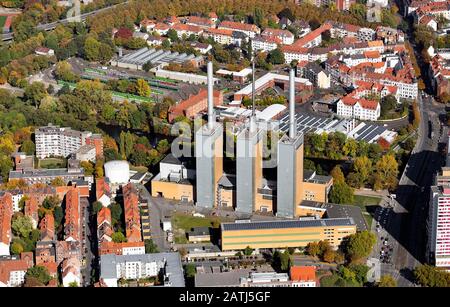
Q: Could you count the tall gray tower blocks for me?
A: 3